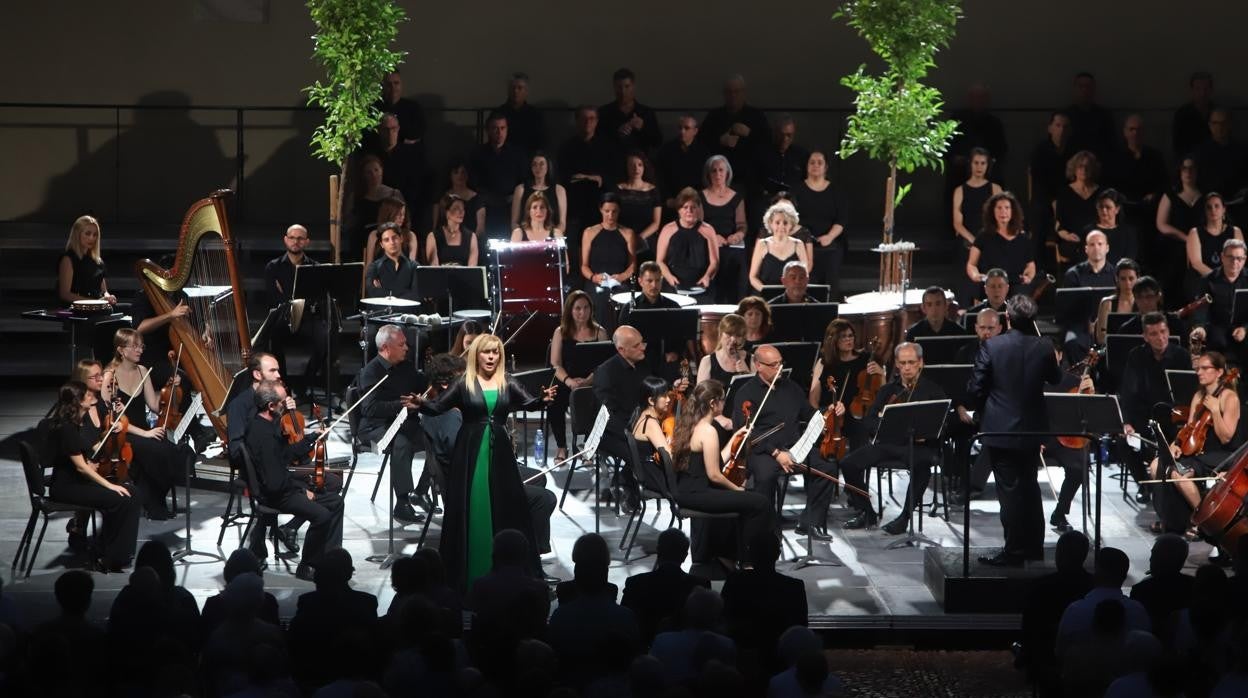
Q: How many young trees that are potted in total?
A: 2